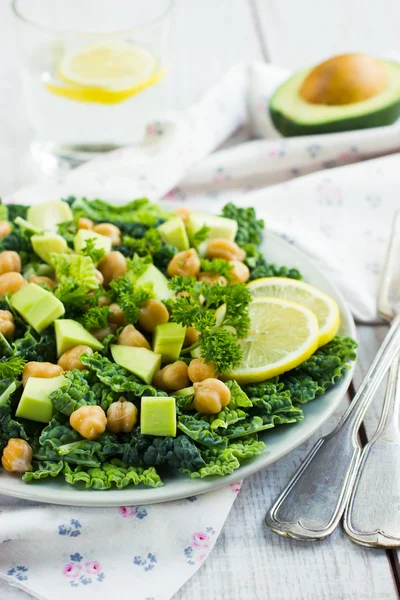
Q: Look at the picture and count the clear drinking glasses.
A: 1